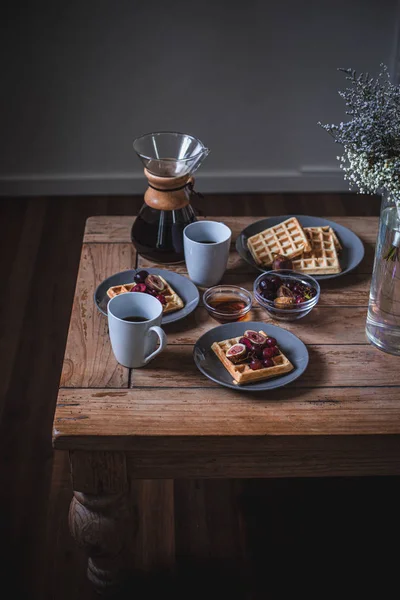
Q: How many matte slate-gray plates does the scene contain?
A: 3